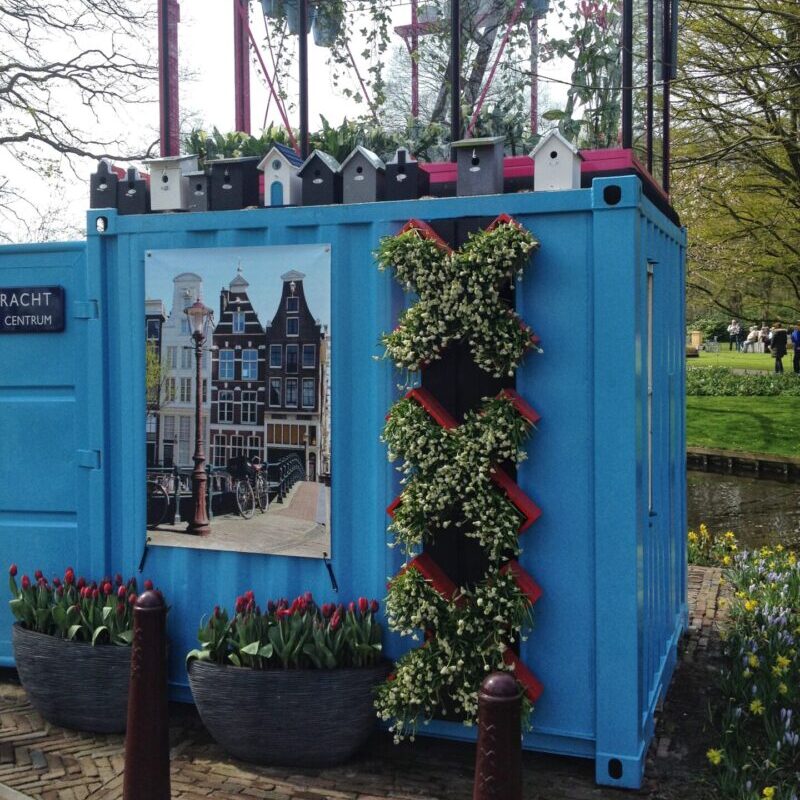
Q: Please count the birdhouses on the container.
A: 11